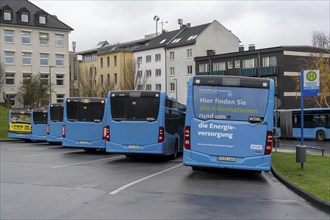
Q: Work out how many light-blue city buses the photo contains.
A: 7